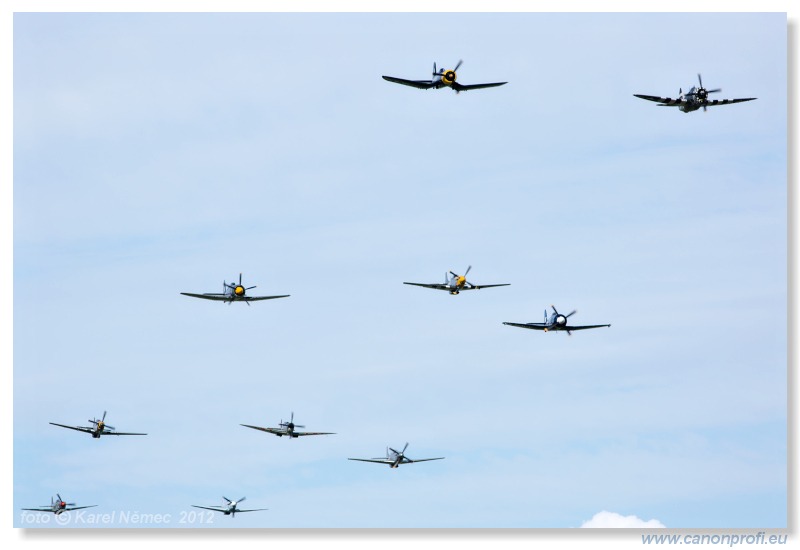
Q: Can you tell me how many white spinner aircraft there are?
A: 2